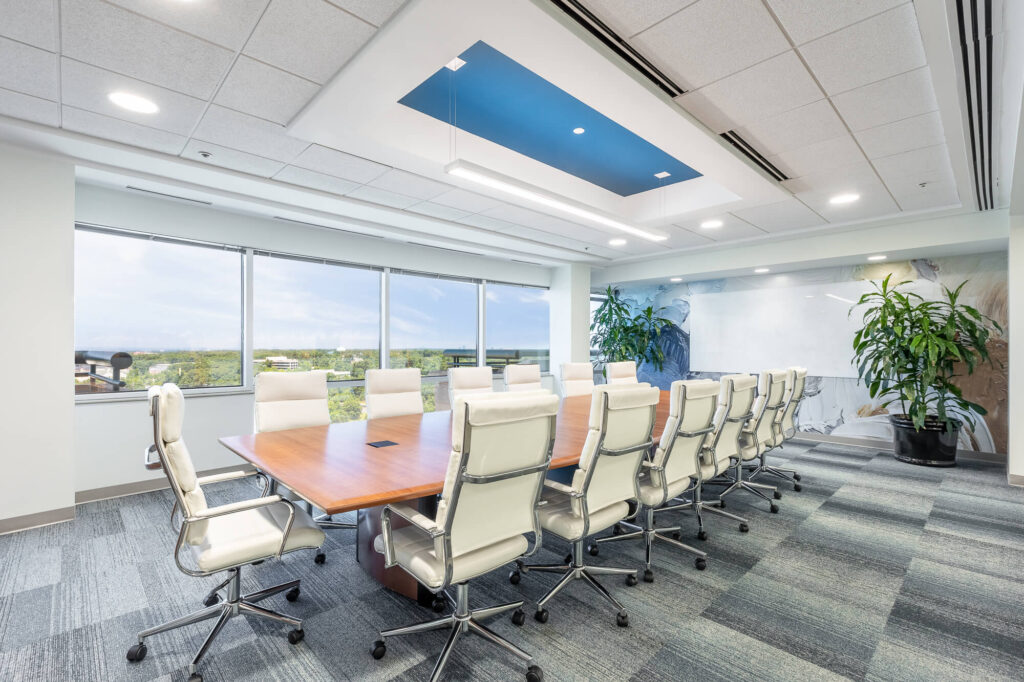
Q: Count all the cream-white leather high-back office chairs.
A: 13